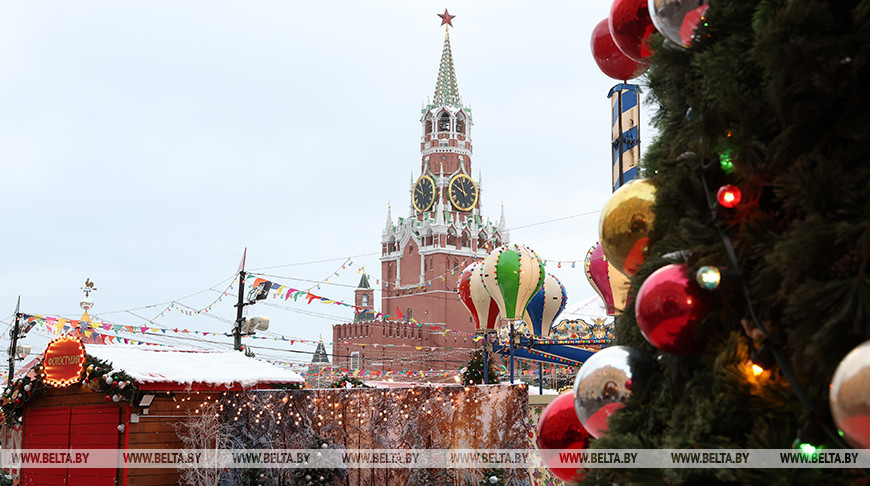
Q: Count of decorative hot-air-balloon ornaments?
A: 4